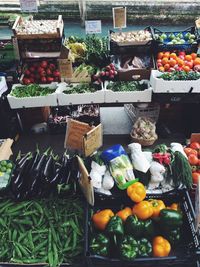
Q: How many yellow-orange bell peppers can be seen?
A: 7